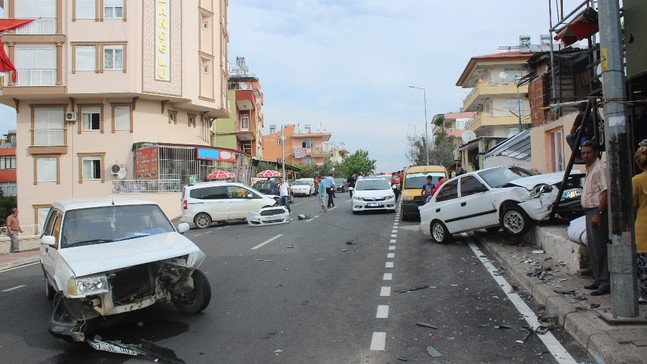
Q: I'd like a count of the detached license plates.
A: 1